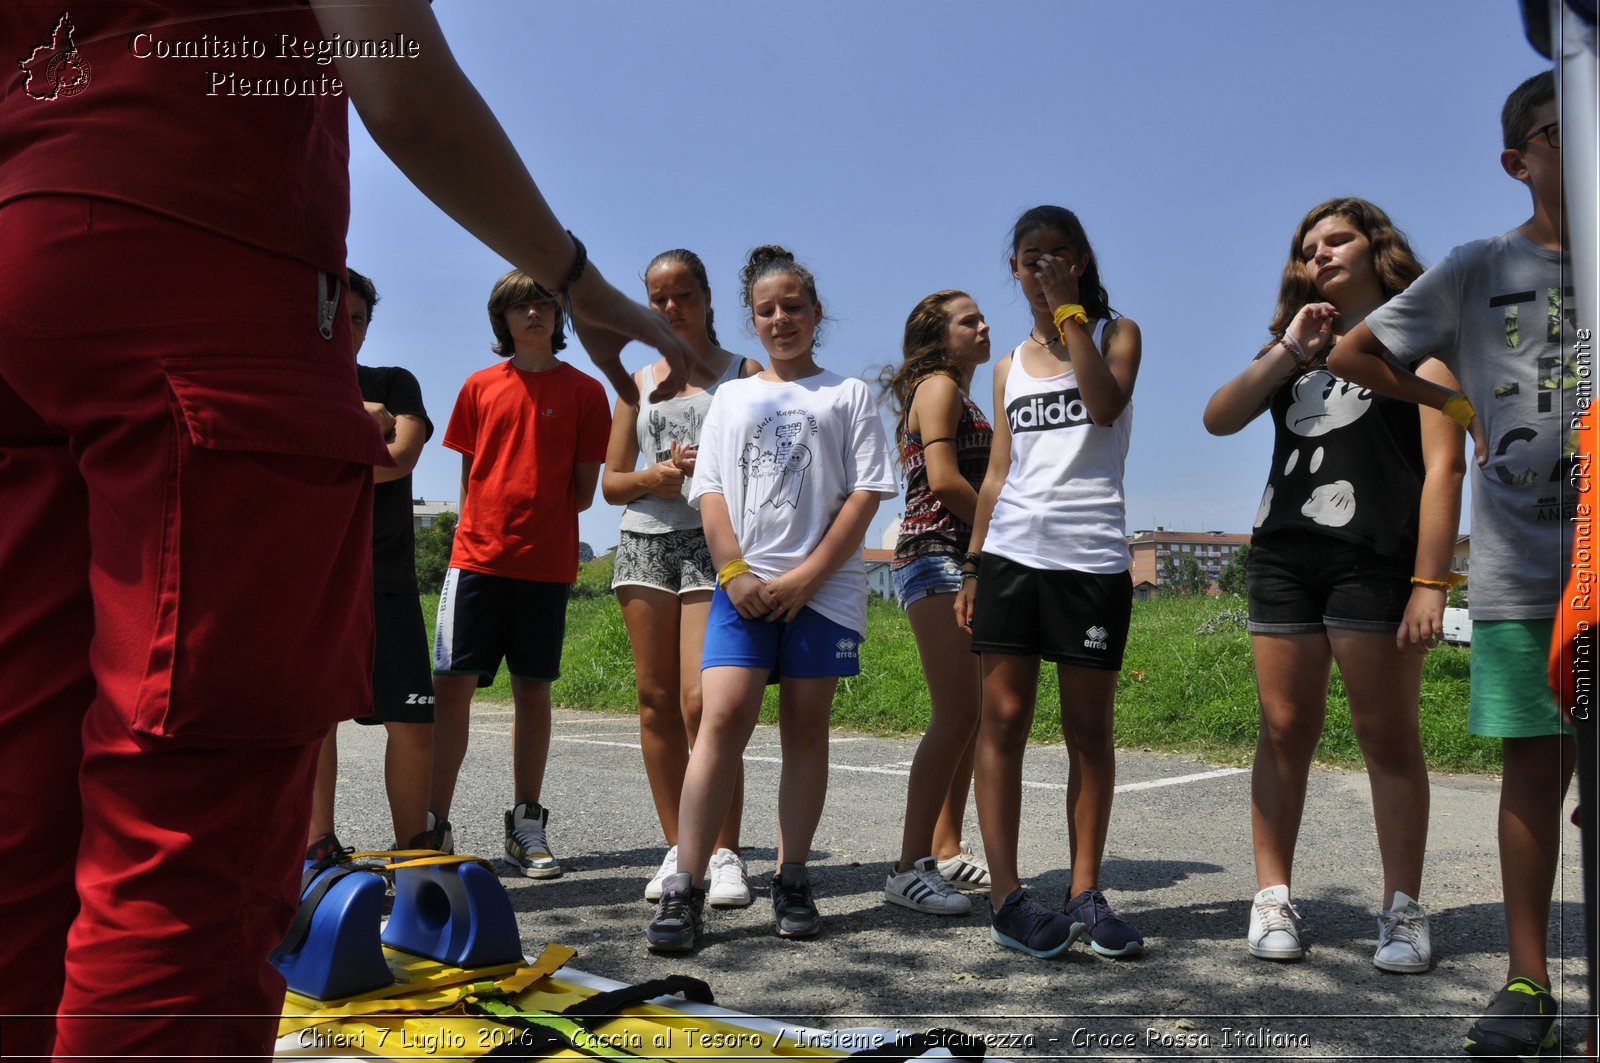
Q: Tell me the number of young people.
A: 8